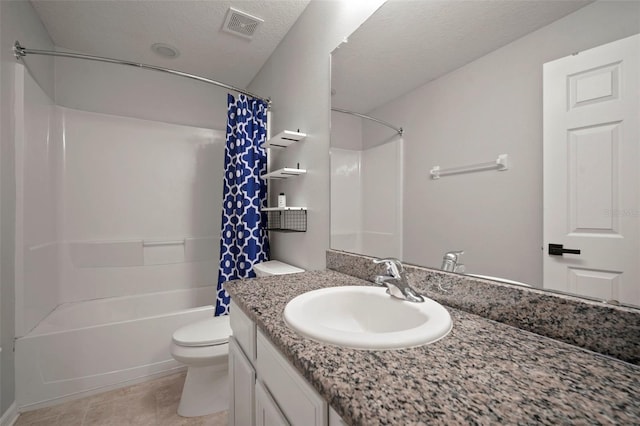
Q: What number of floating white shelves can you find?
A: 3